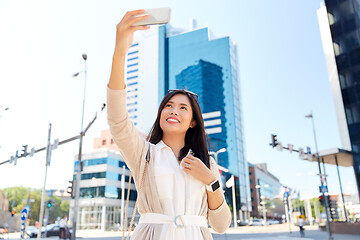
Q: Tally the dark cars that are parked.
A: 1